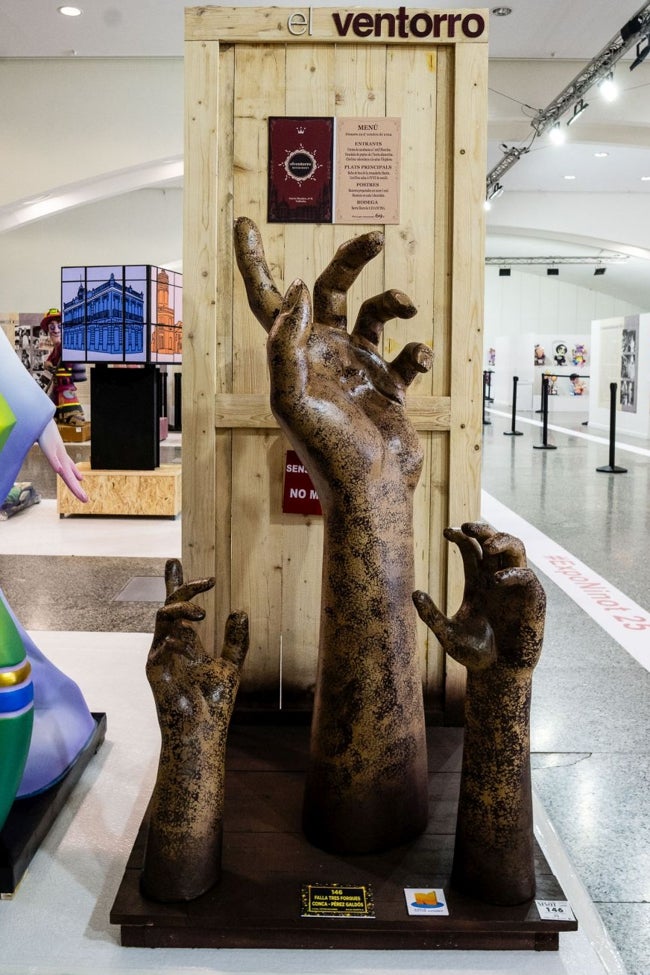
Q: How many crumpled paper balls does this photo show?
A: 0